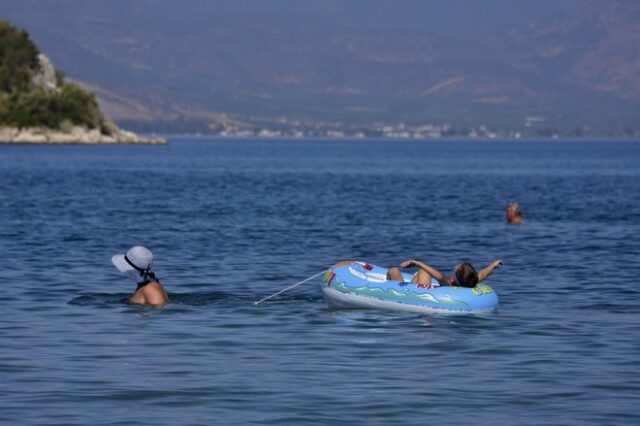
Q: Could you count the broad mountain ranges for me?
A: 1